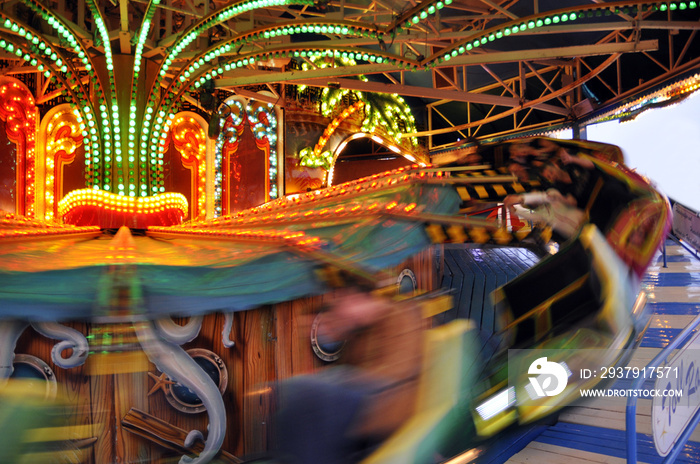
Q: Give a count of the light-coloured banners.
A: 2